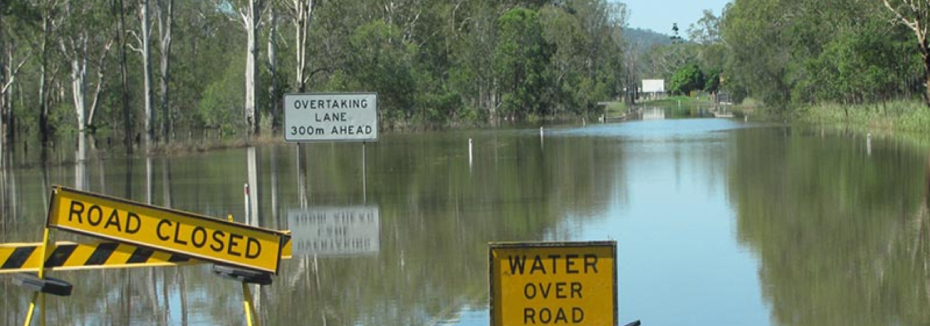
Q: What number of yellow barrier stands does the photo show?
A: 2